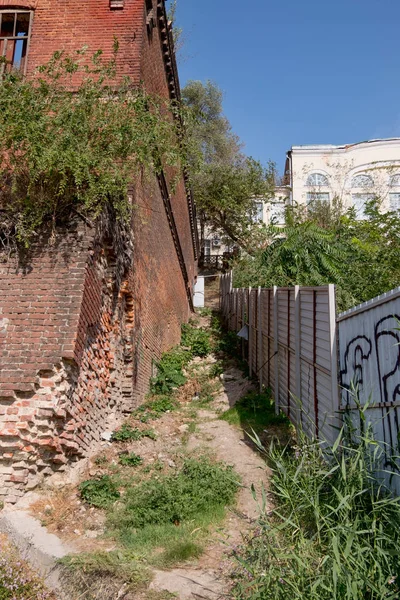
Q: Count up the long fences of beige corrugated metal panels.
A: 1